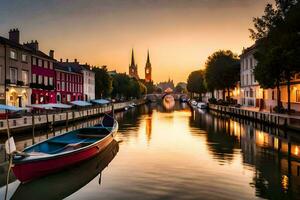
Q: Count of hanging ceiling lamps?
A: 0